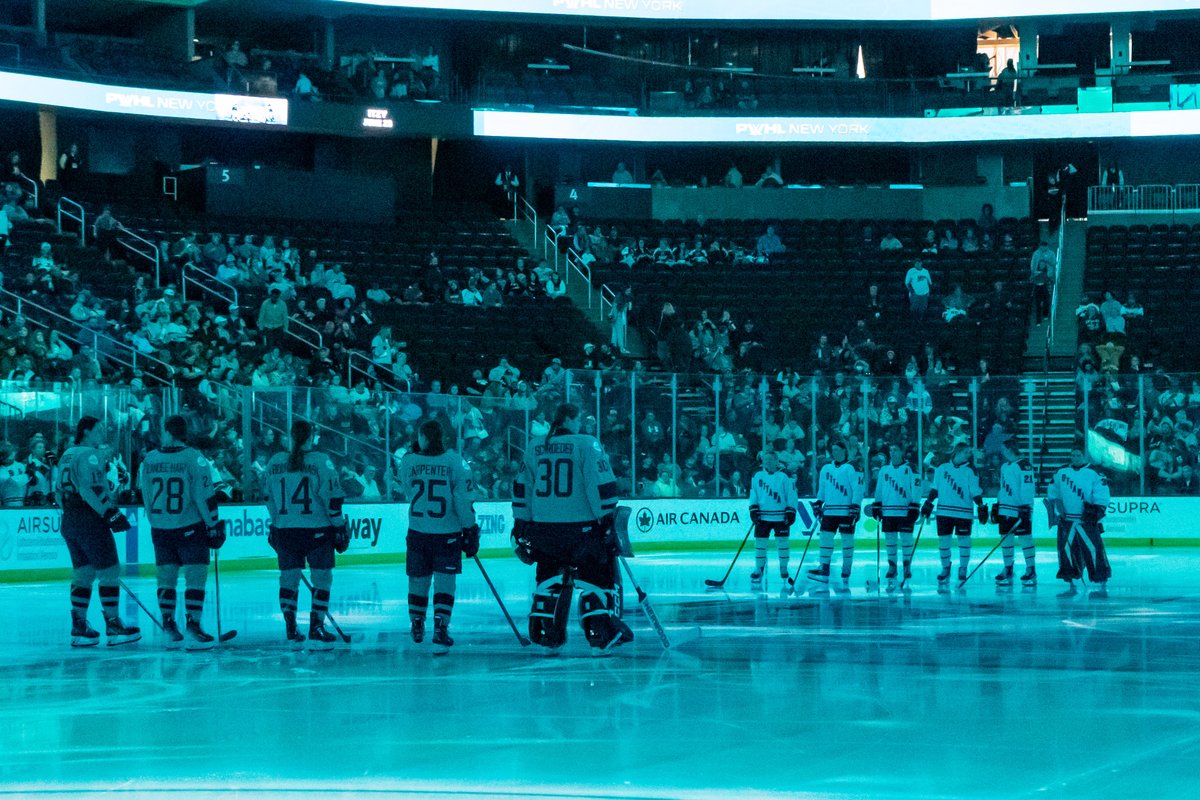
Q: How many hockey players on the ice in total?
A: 11